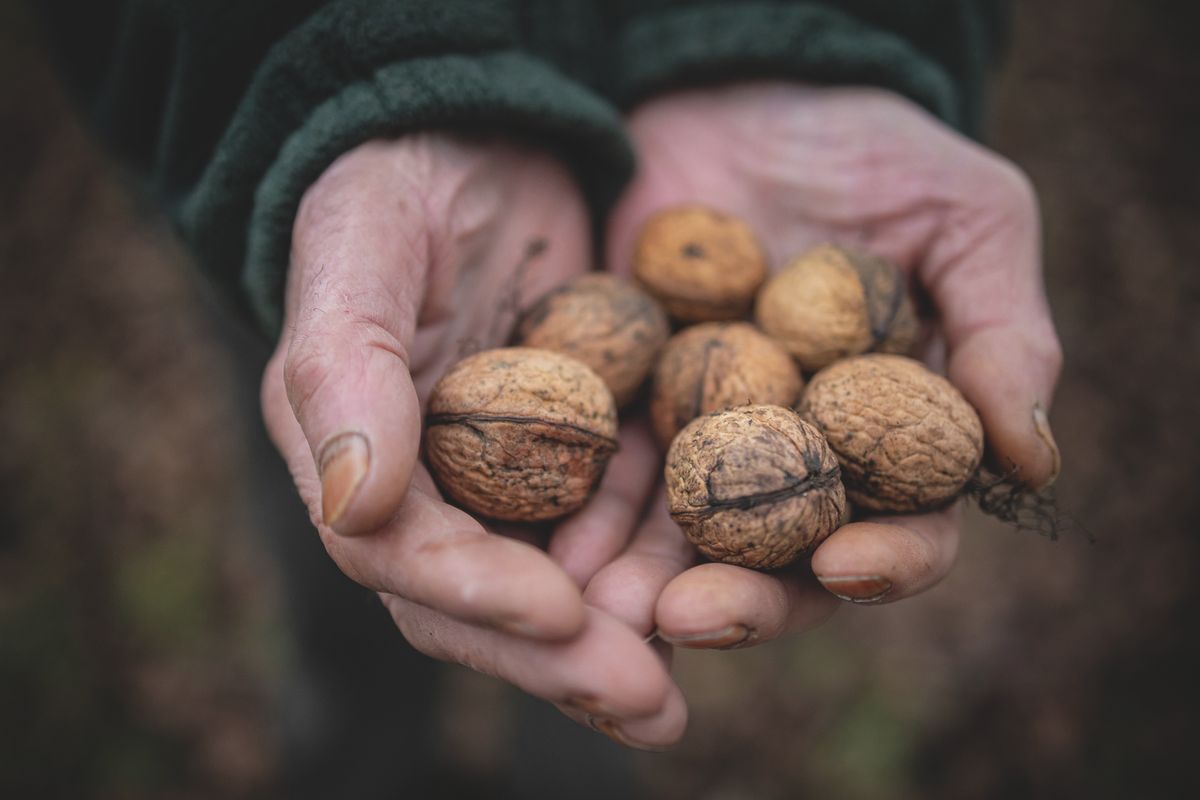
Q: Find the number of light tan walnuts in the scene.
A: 7